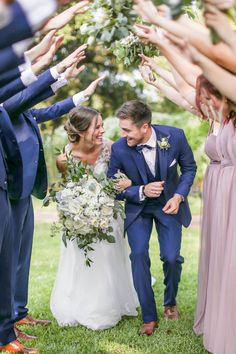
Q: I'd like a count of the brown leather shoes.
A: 5